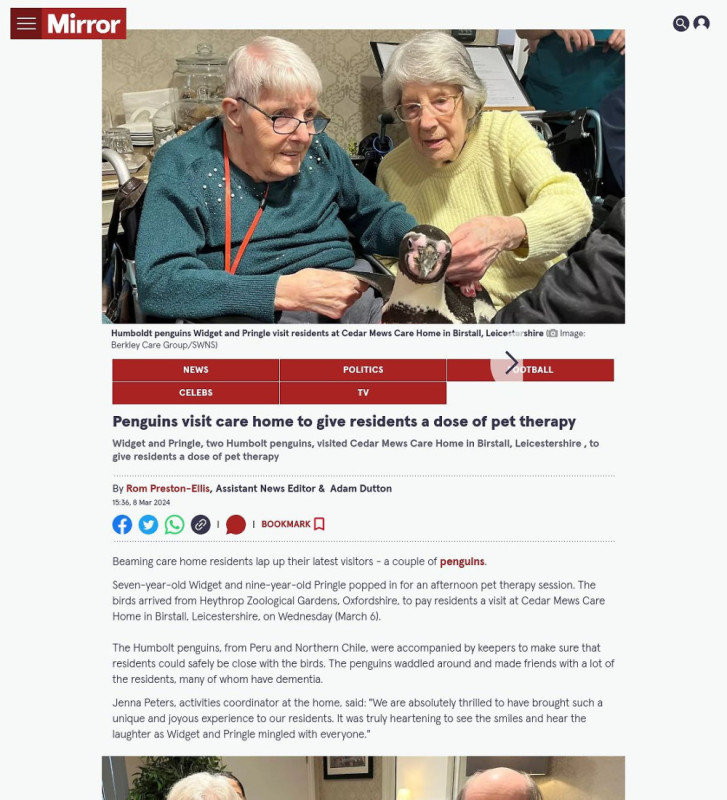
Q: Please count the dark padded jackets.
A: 1